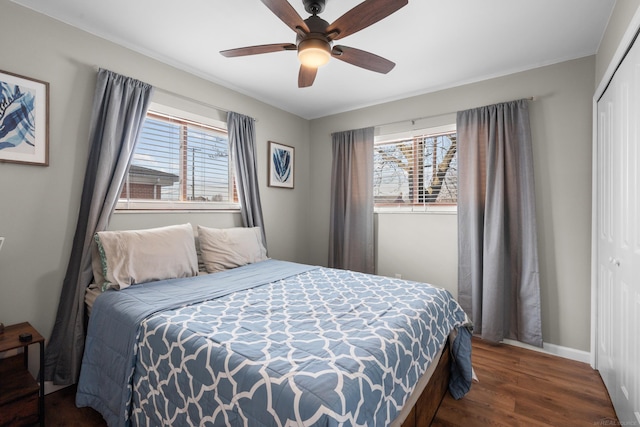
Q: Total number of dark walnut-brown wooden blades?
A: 5